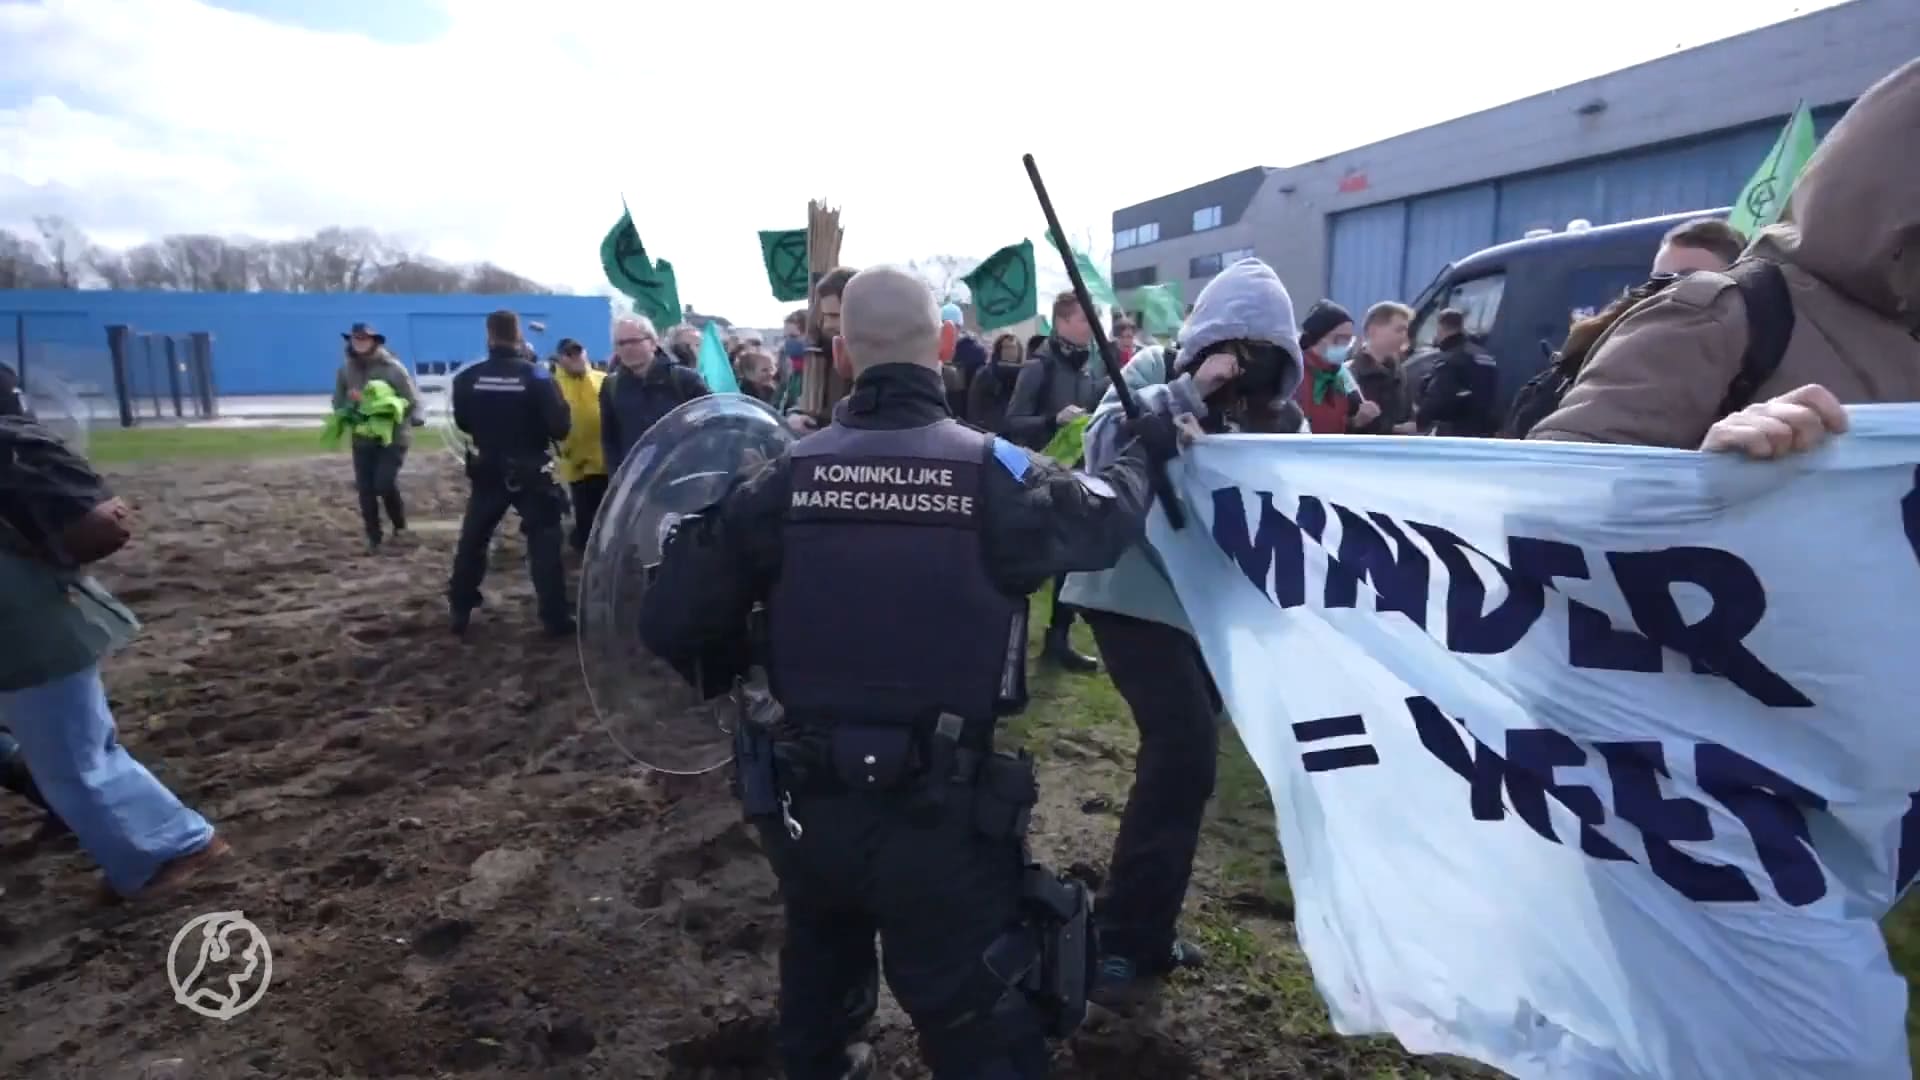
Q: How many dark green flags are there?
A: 3